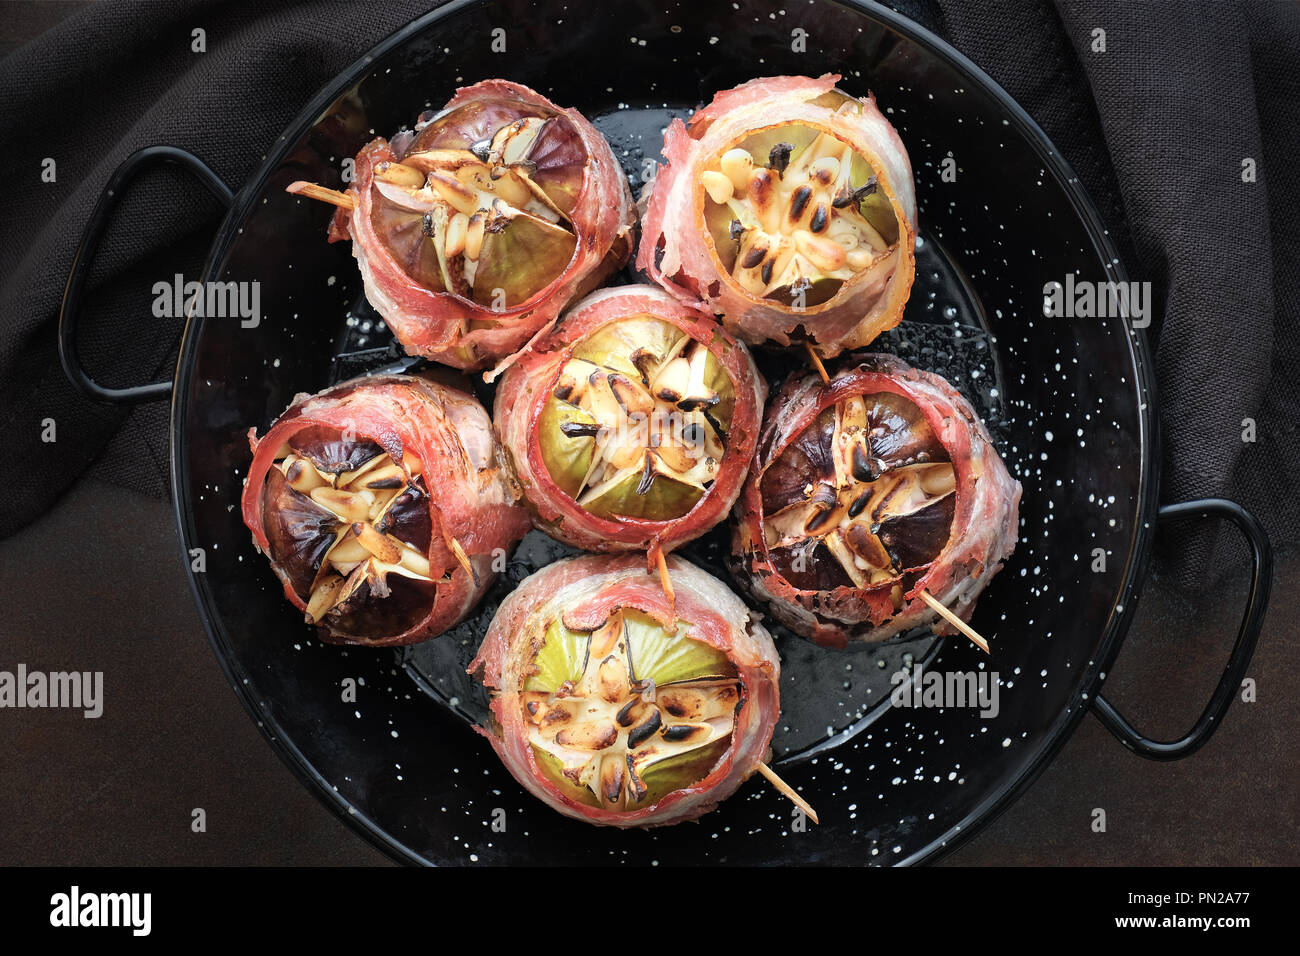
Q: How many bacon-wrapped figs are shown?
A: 6